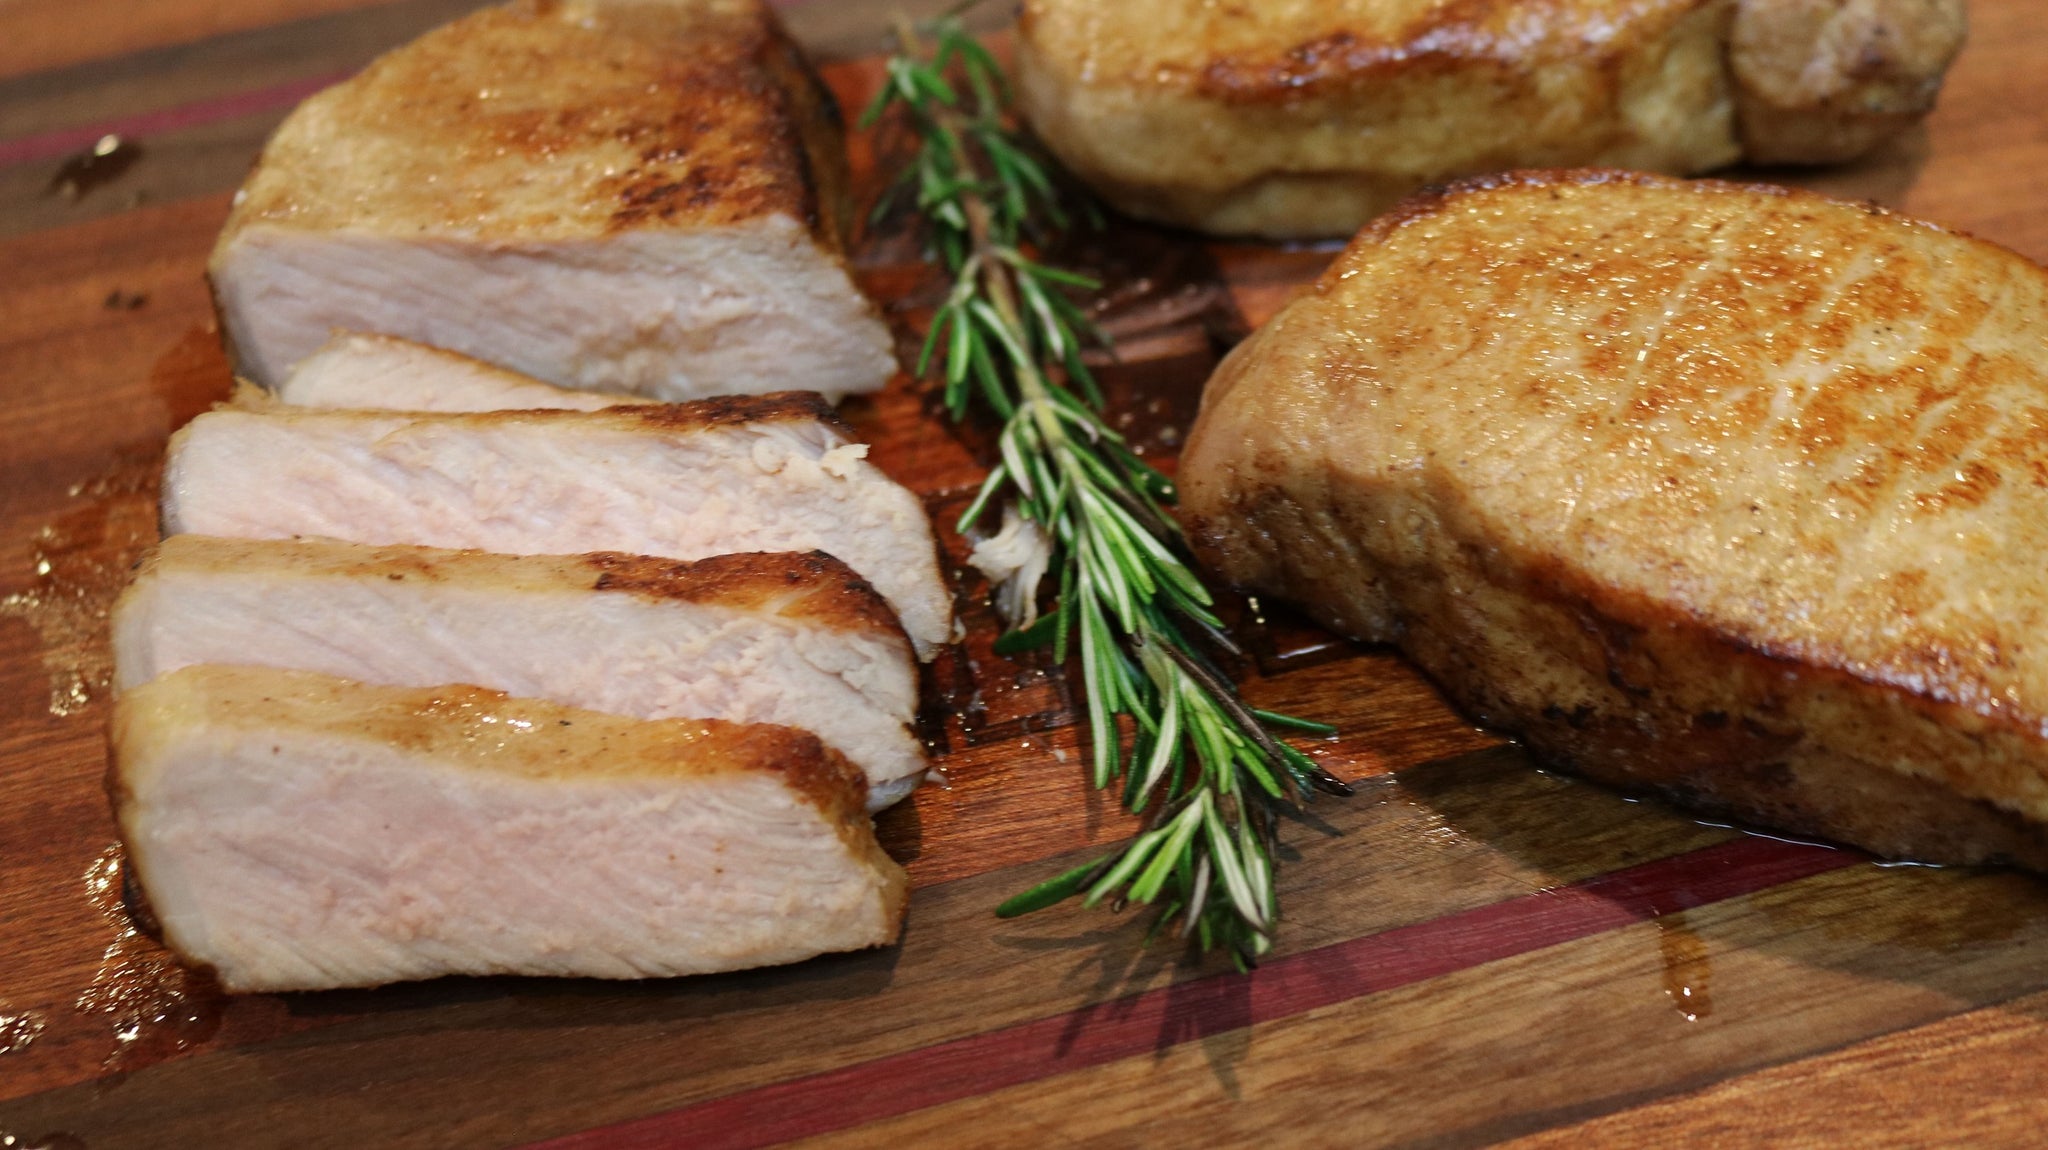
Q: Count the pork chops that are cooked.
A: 3